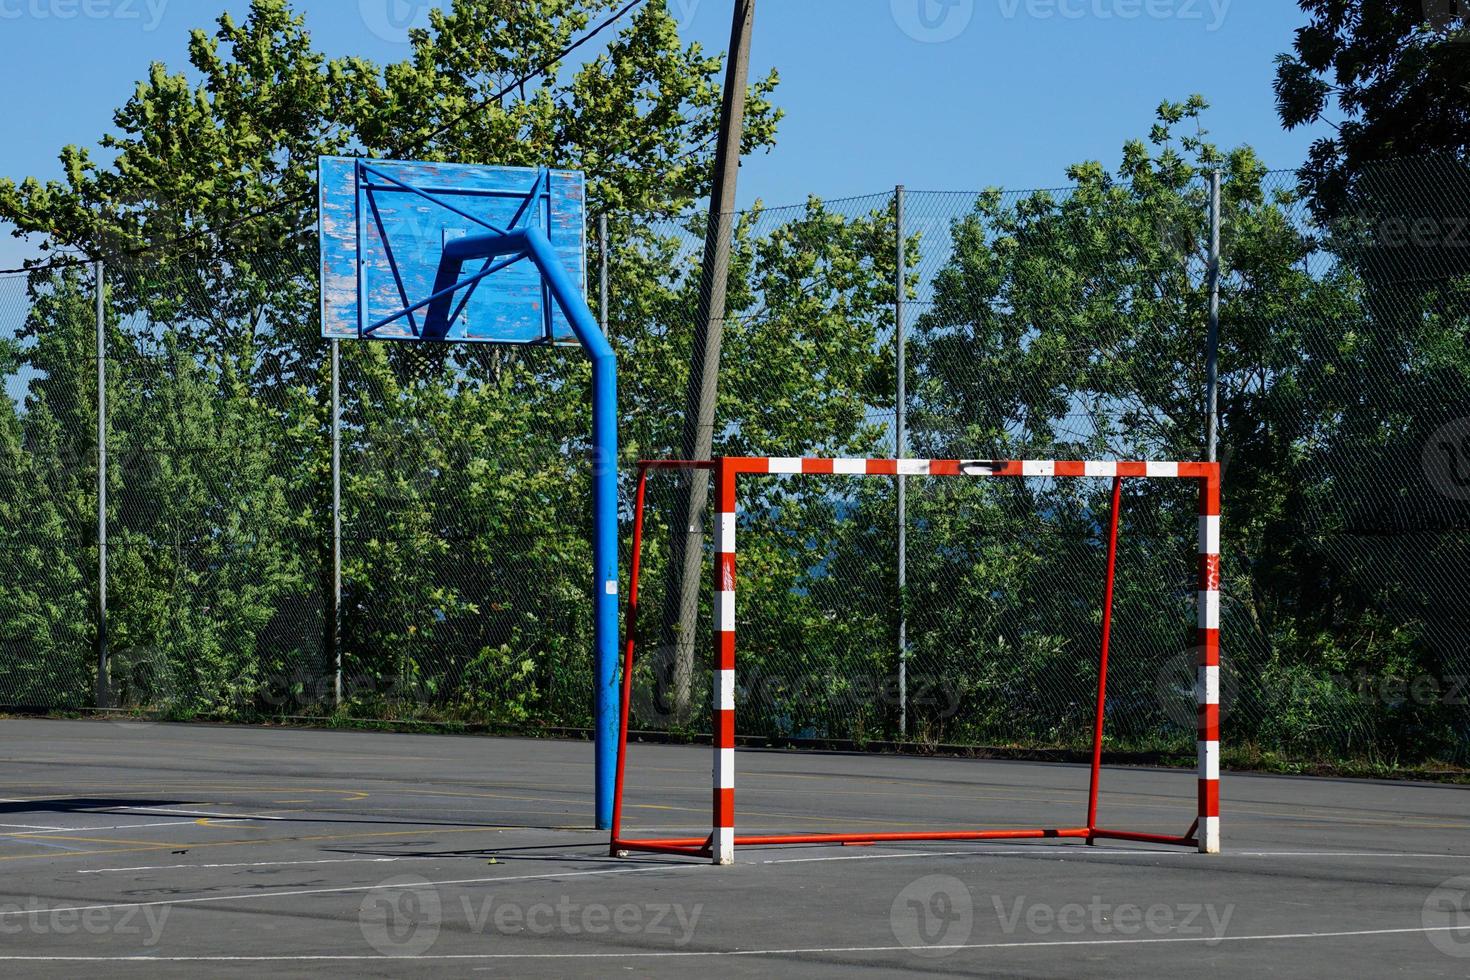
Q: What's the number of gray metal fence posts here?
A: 5